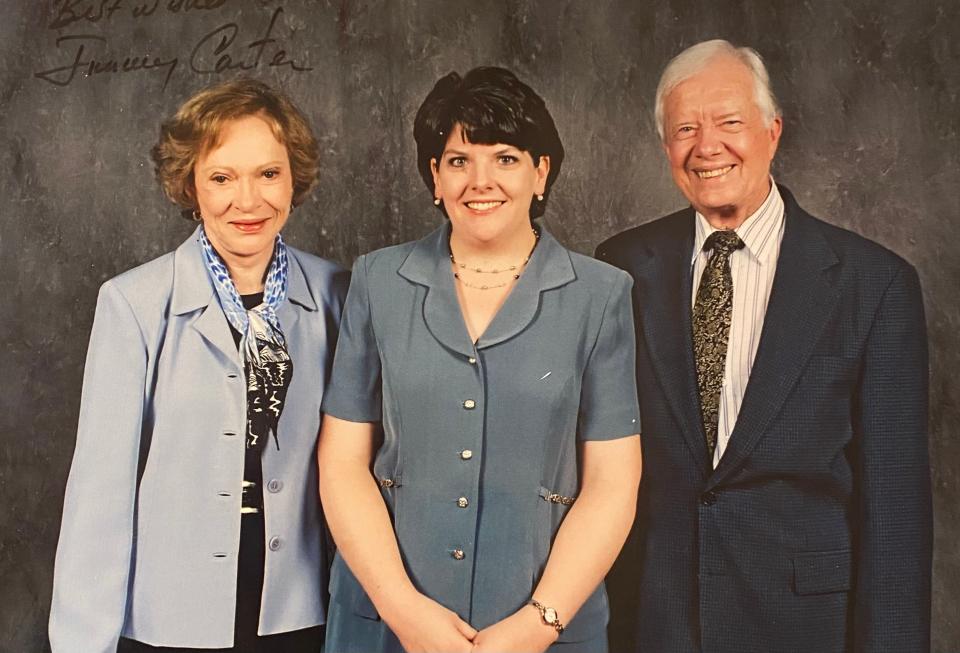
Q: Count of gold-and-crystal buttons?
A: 5